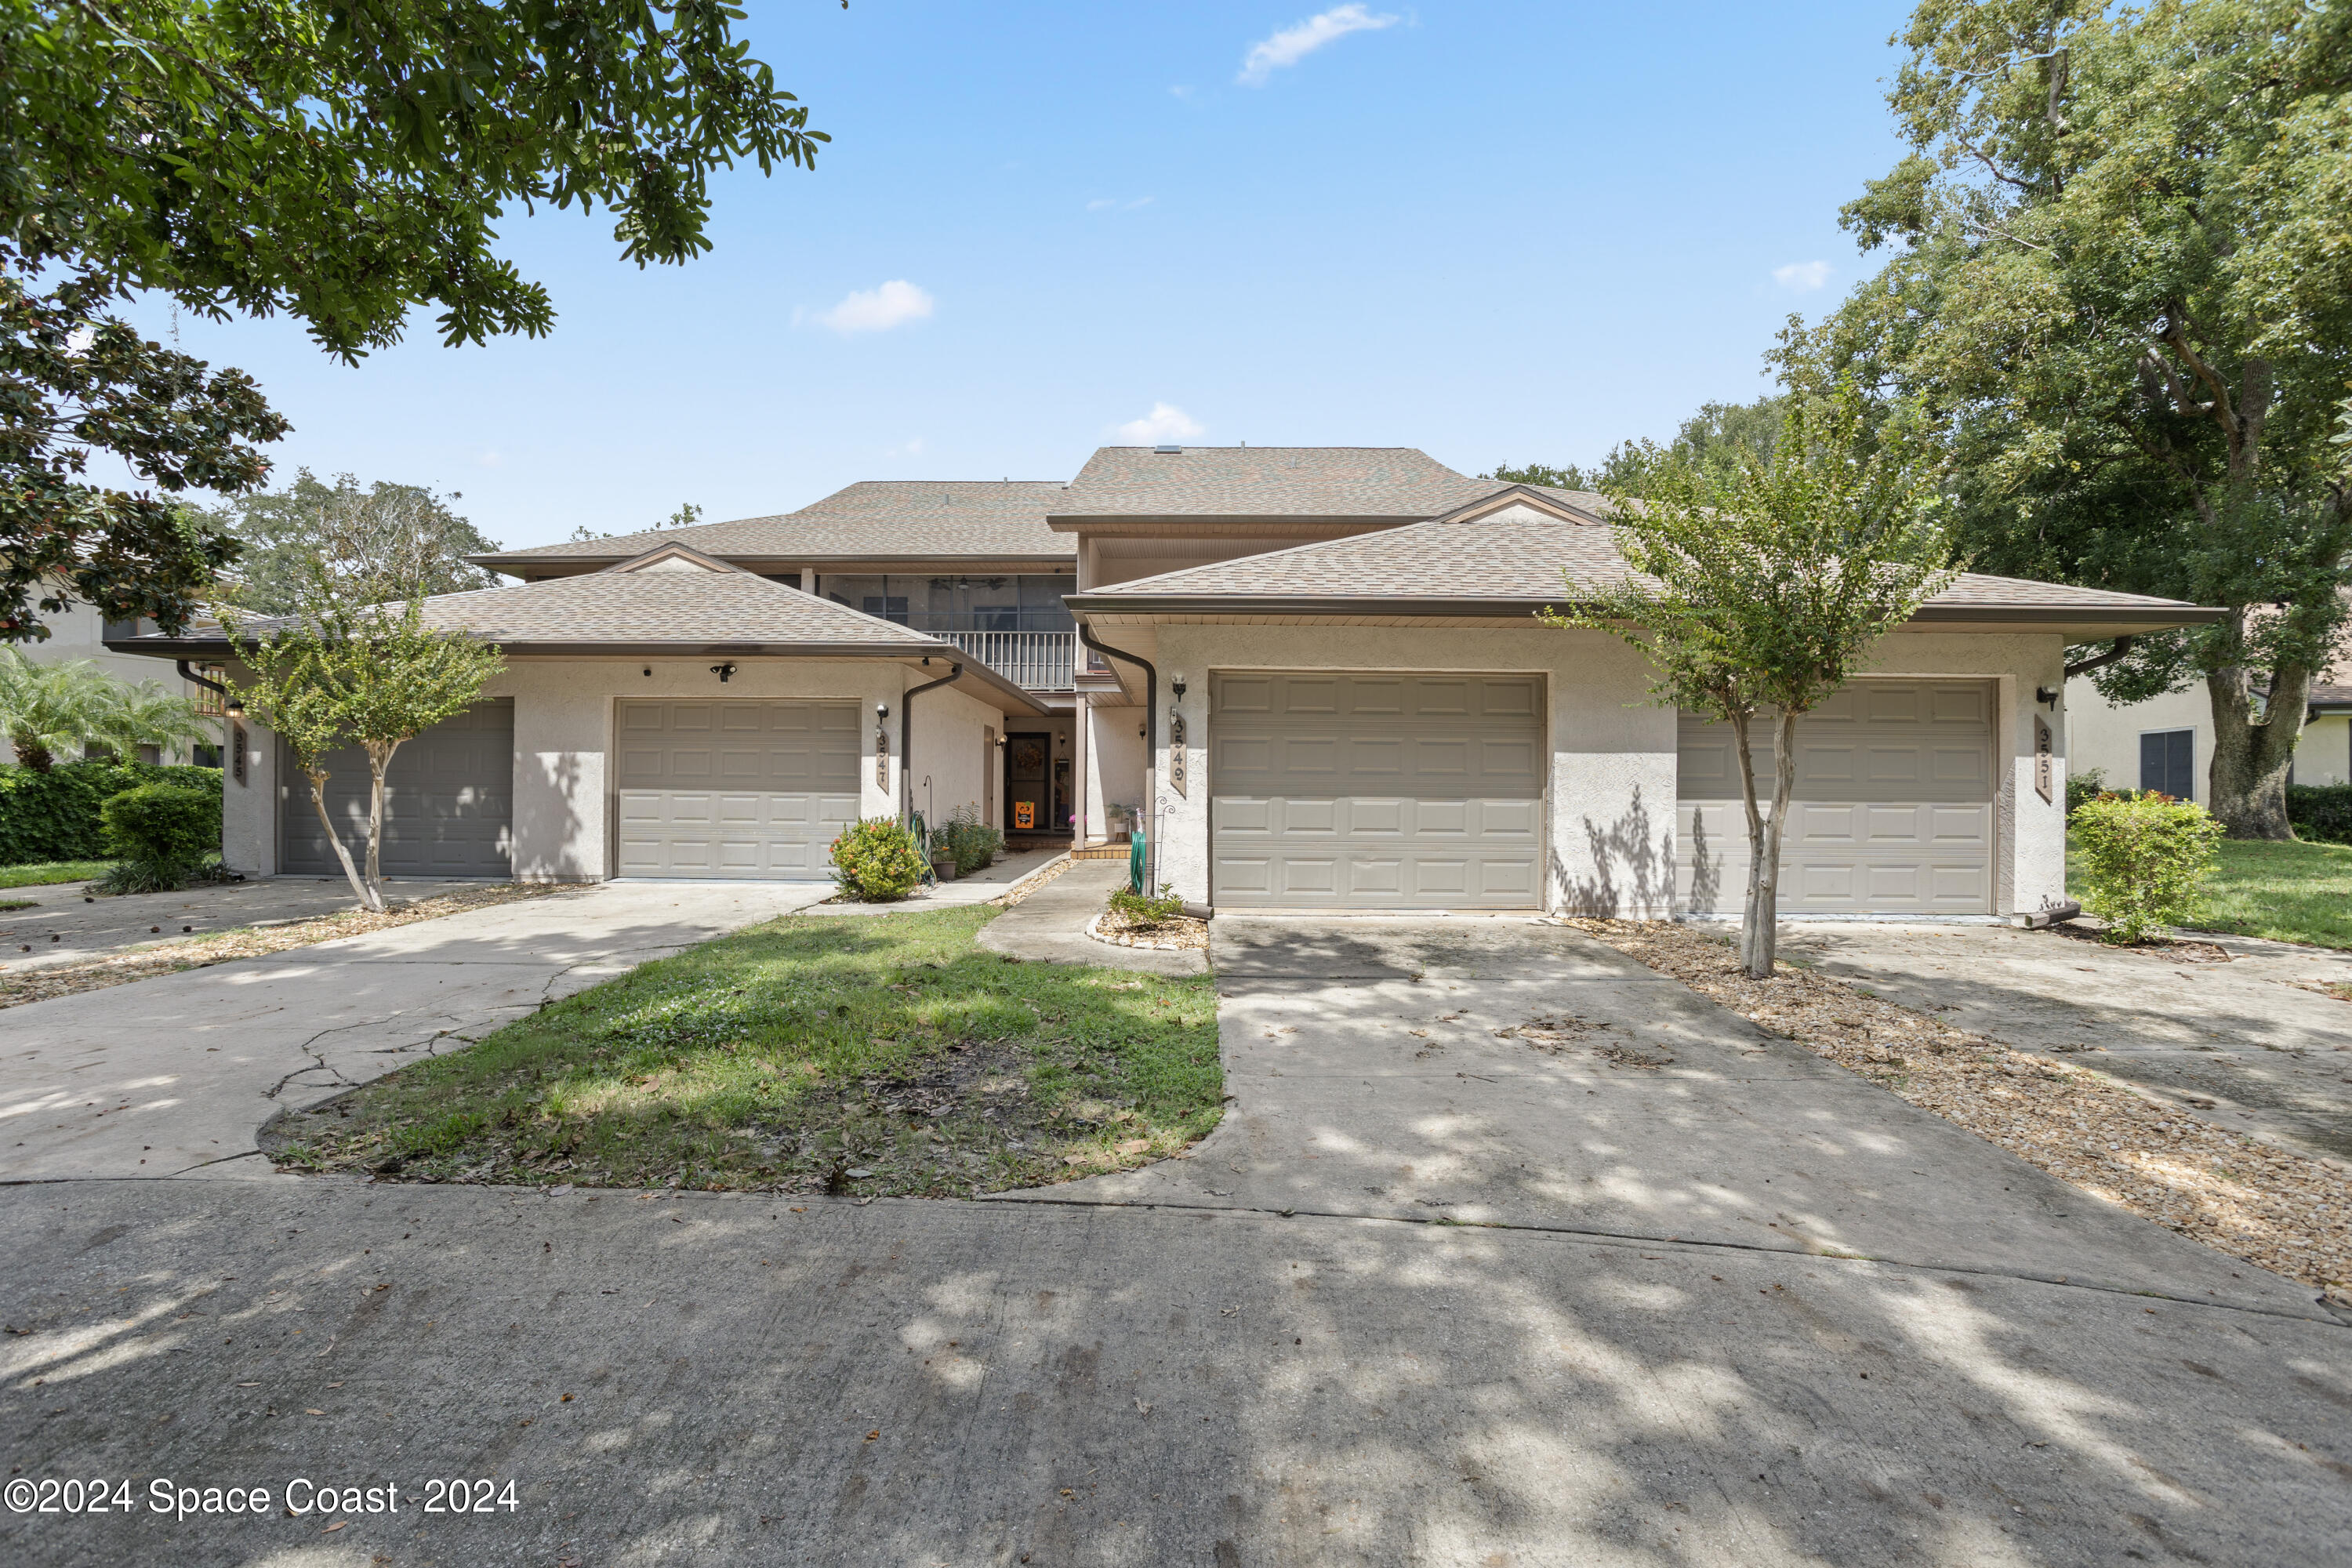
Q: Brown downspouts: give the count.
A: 4